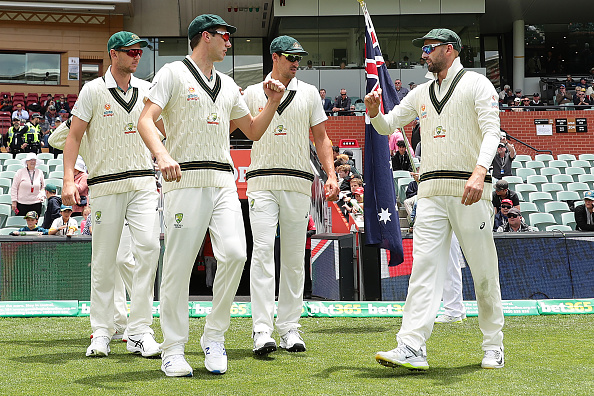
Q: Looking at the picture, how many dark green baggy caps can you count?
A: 4